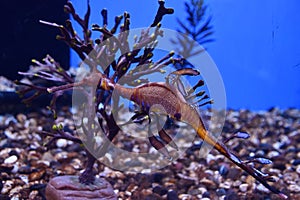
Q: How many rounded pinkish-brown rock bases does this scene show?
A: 1